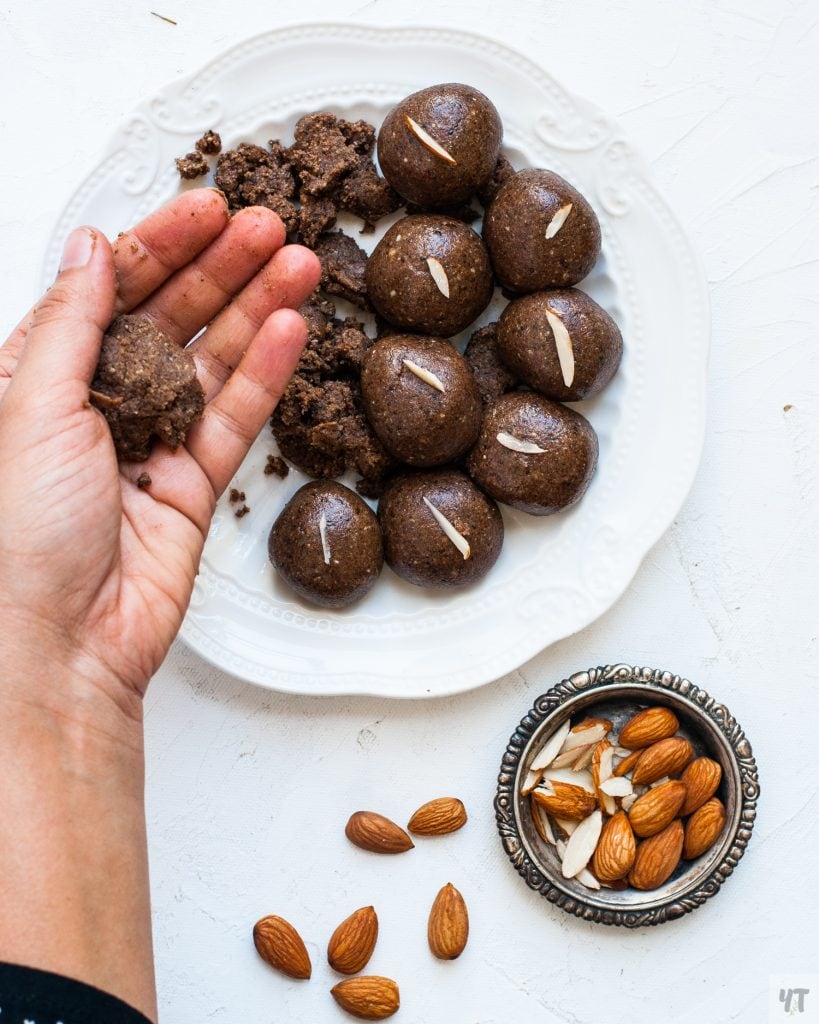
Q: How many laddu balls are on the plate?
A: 8